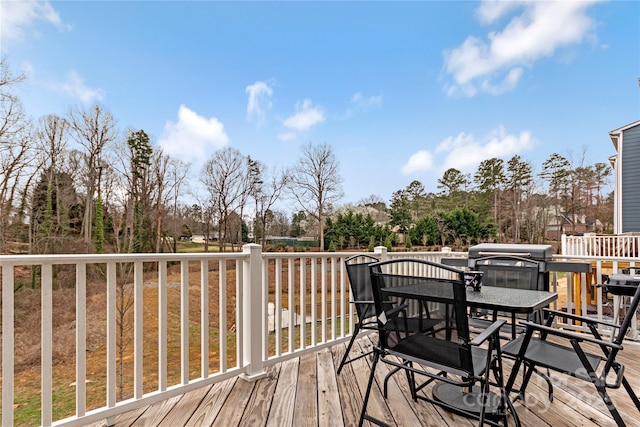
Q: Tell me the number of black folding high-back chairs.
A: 4